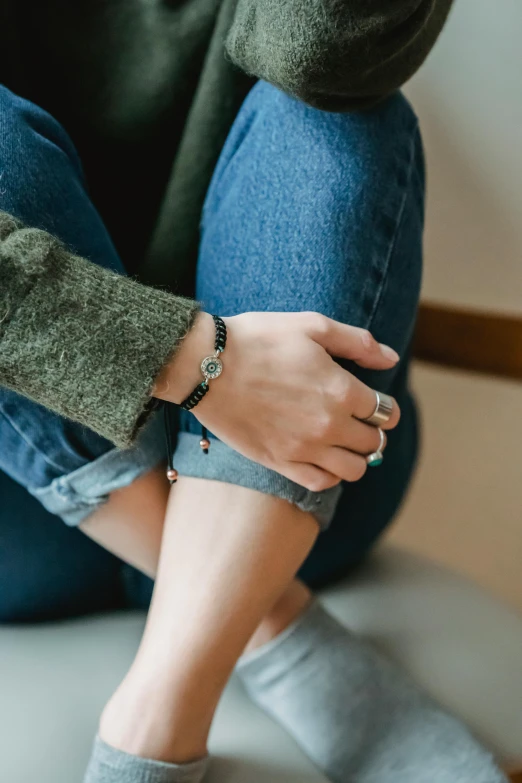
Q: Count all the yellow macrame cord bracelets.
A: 0